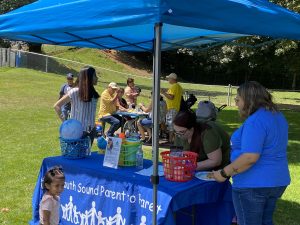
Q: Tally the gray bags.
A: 1